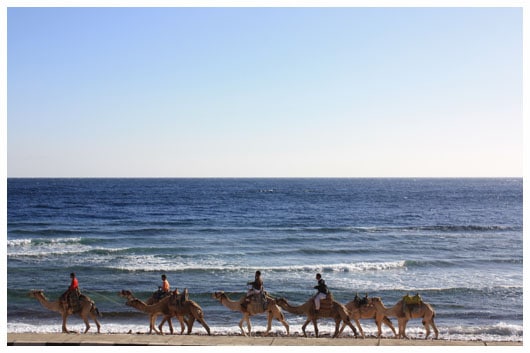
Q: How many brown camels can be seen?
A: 7